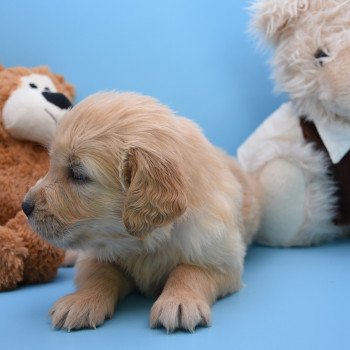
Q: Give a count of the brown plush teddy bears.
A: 1